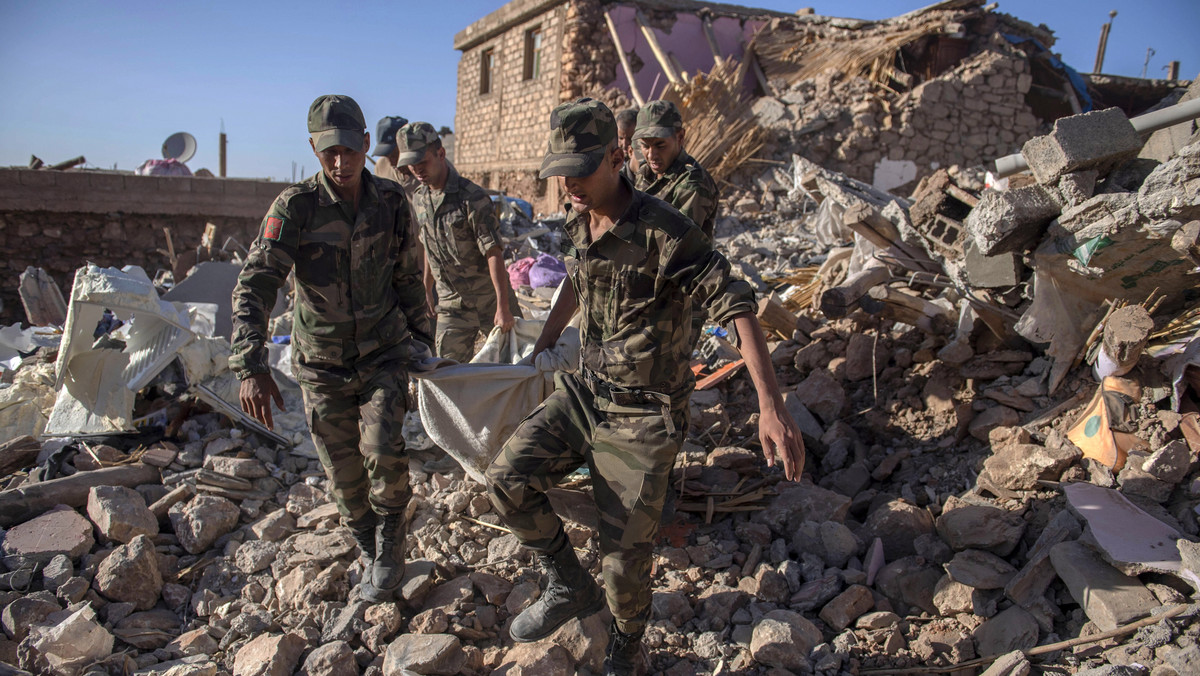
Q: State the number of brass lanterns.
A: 0